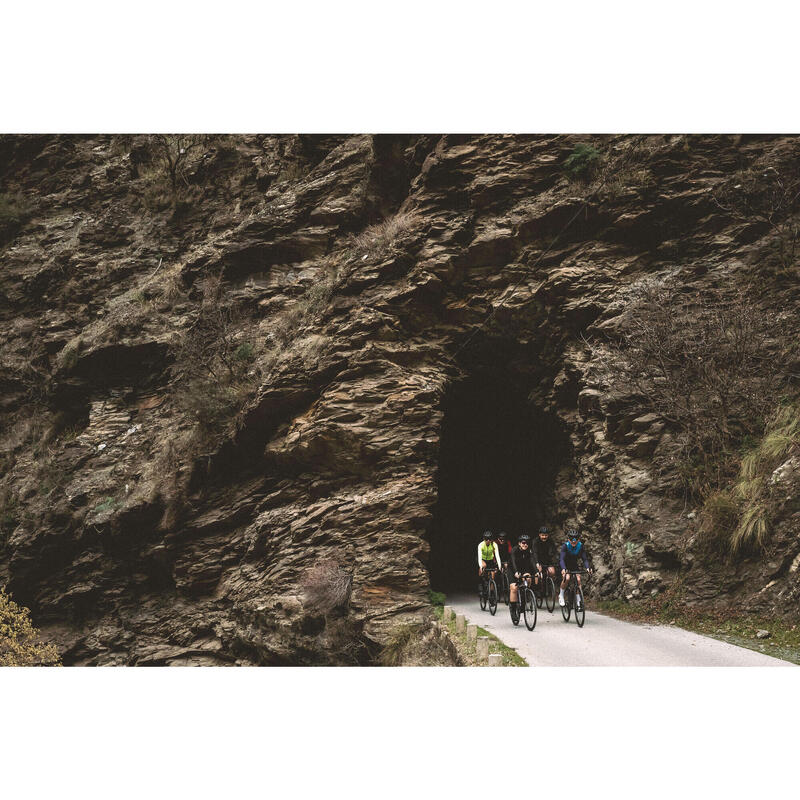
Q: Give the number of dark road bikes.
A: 5